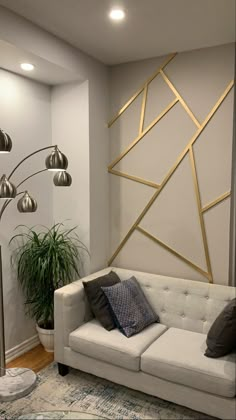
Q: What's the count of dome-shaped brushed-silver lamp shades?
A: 5